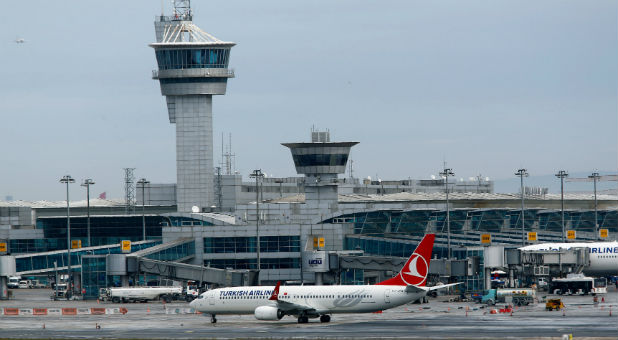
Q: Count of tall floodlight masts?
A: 8